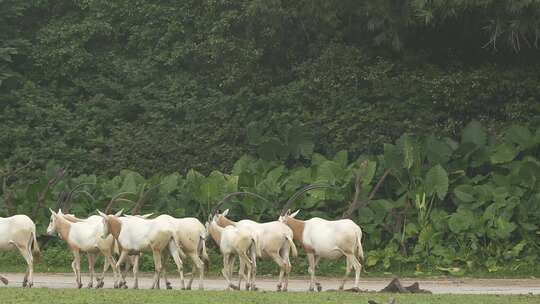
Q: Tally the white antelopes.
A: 8